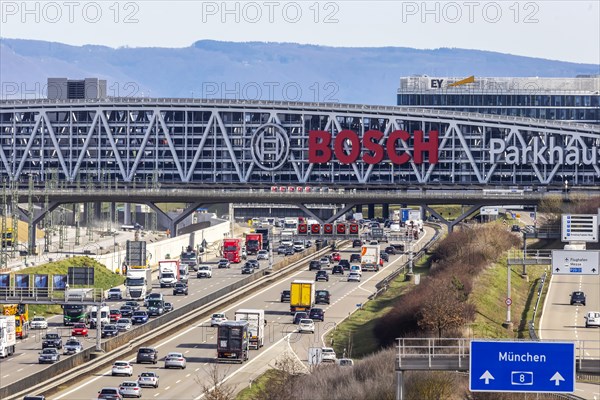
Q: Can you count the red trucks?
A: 2